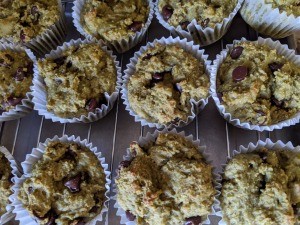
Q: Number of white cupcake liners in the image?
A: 12